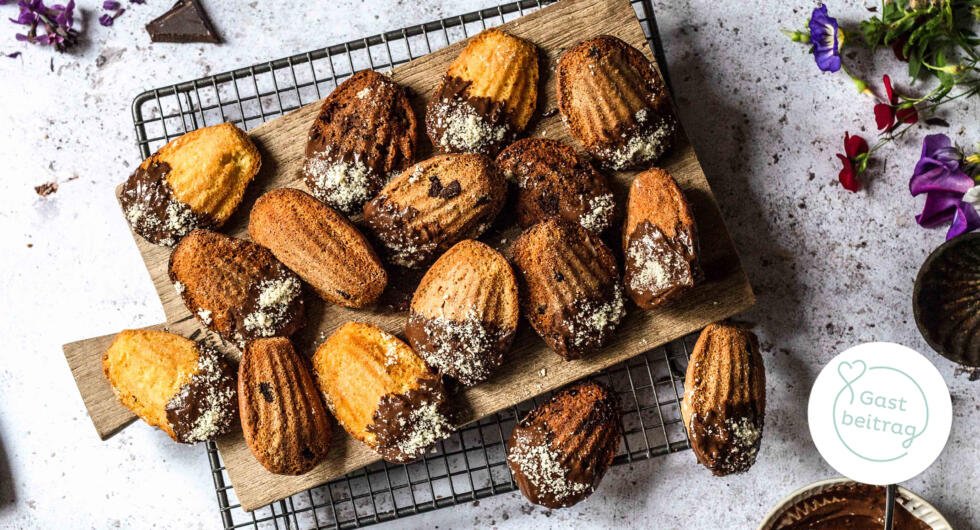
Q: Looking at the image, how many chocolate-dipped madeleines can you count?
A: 14